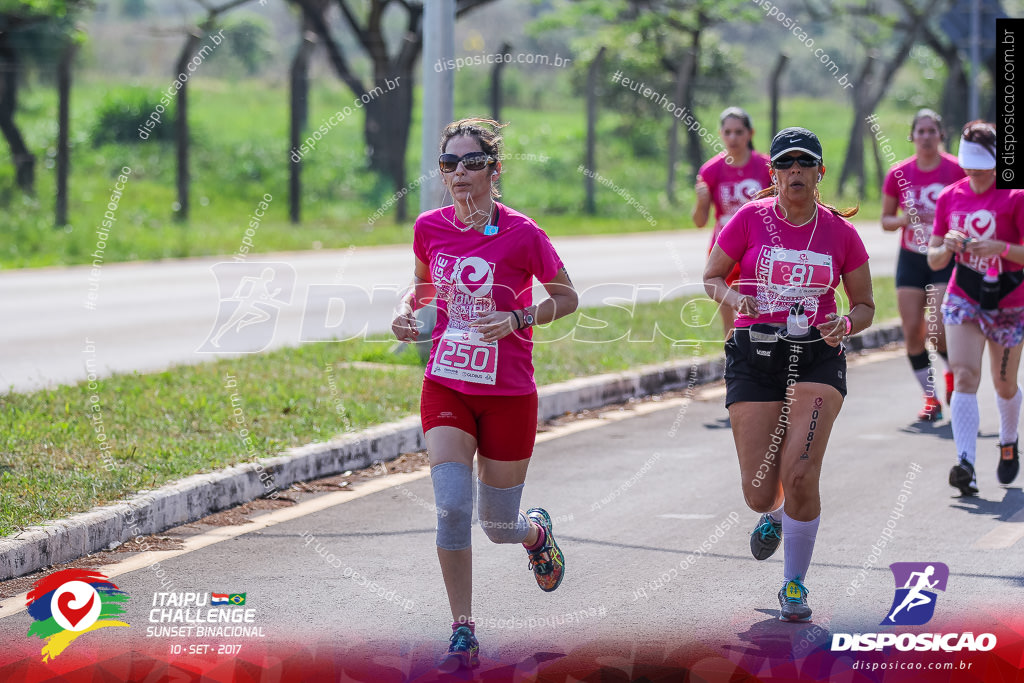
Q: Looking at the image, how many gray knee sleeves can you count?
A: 2